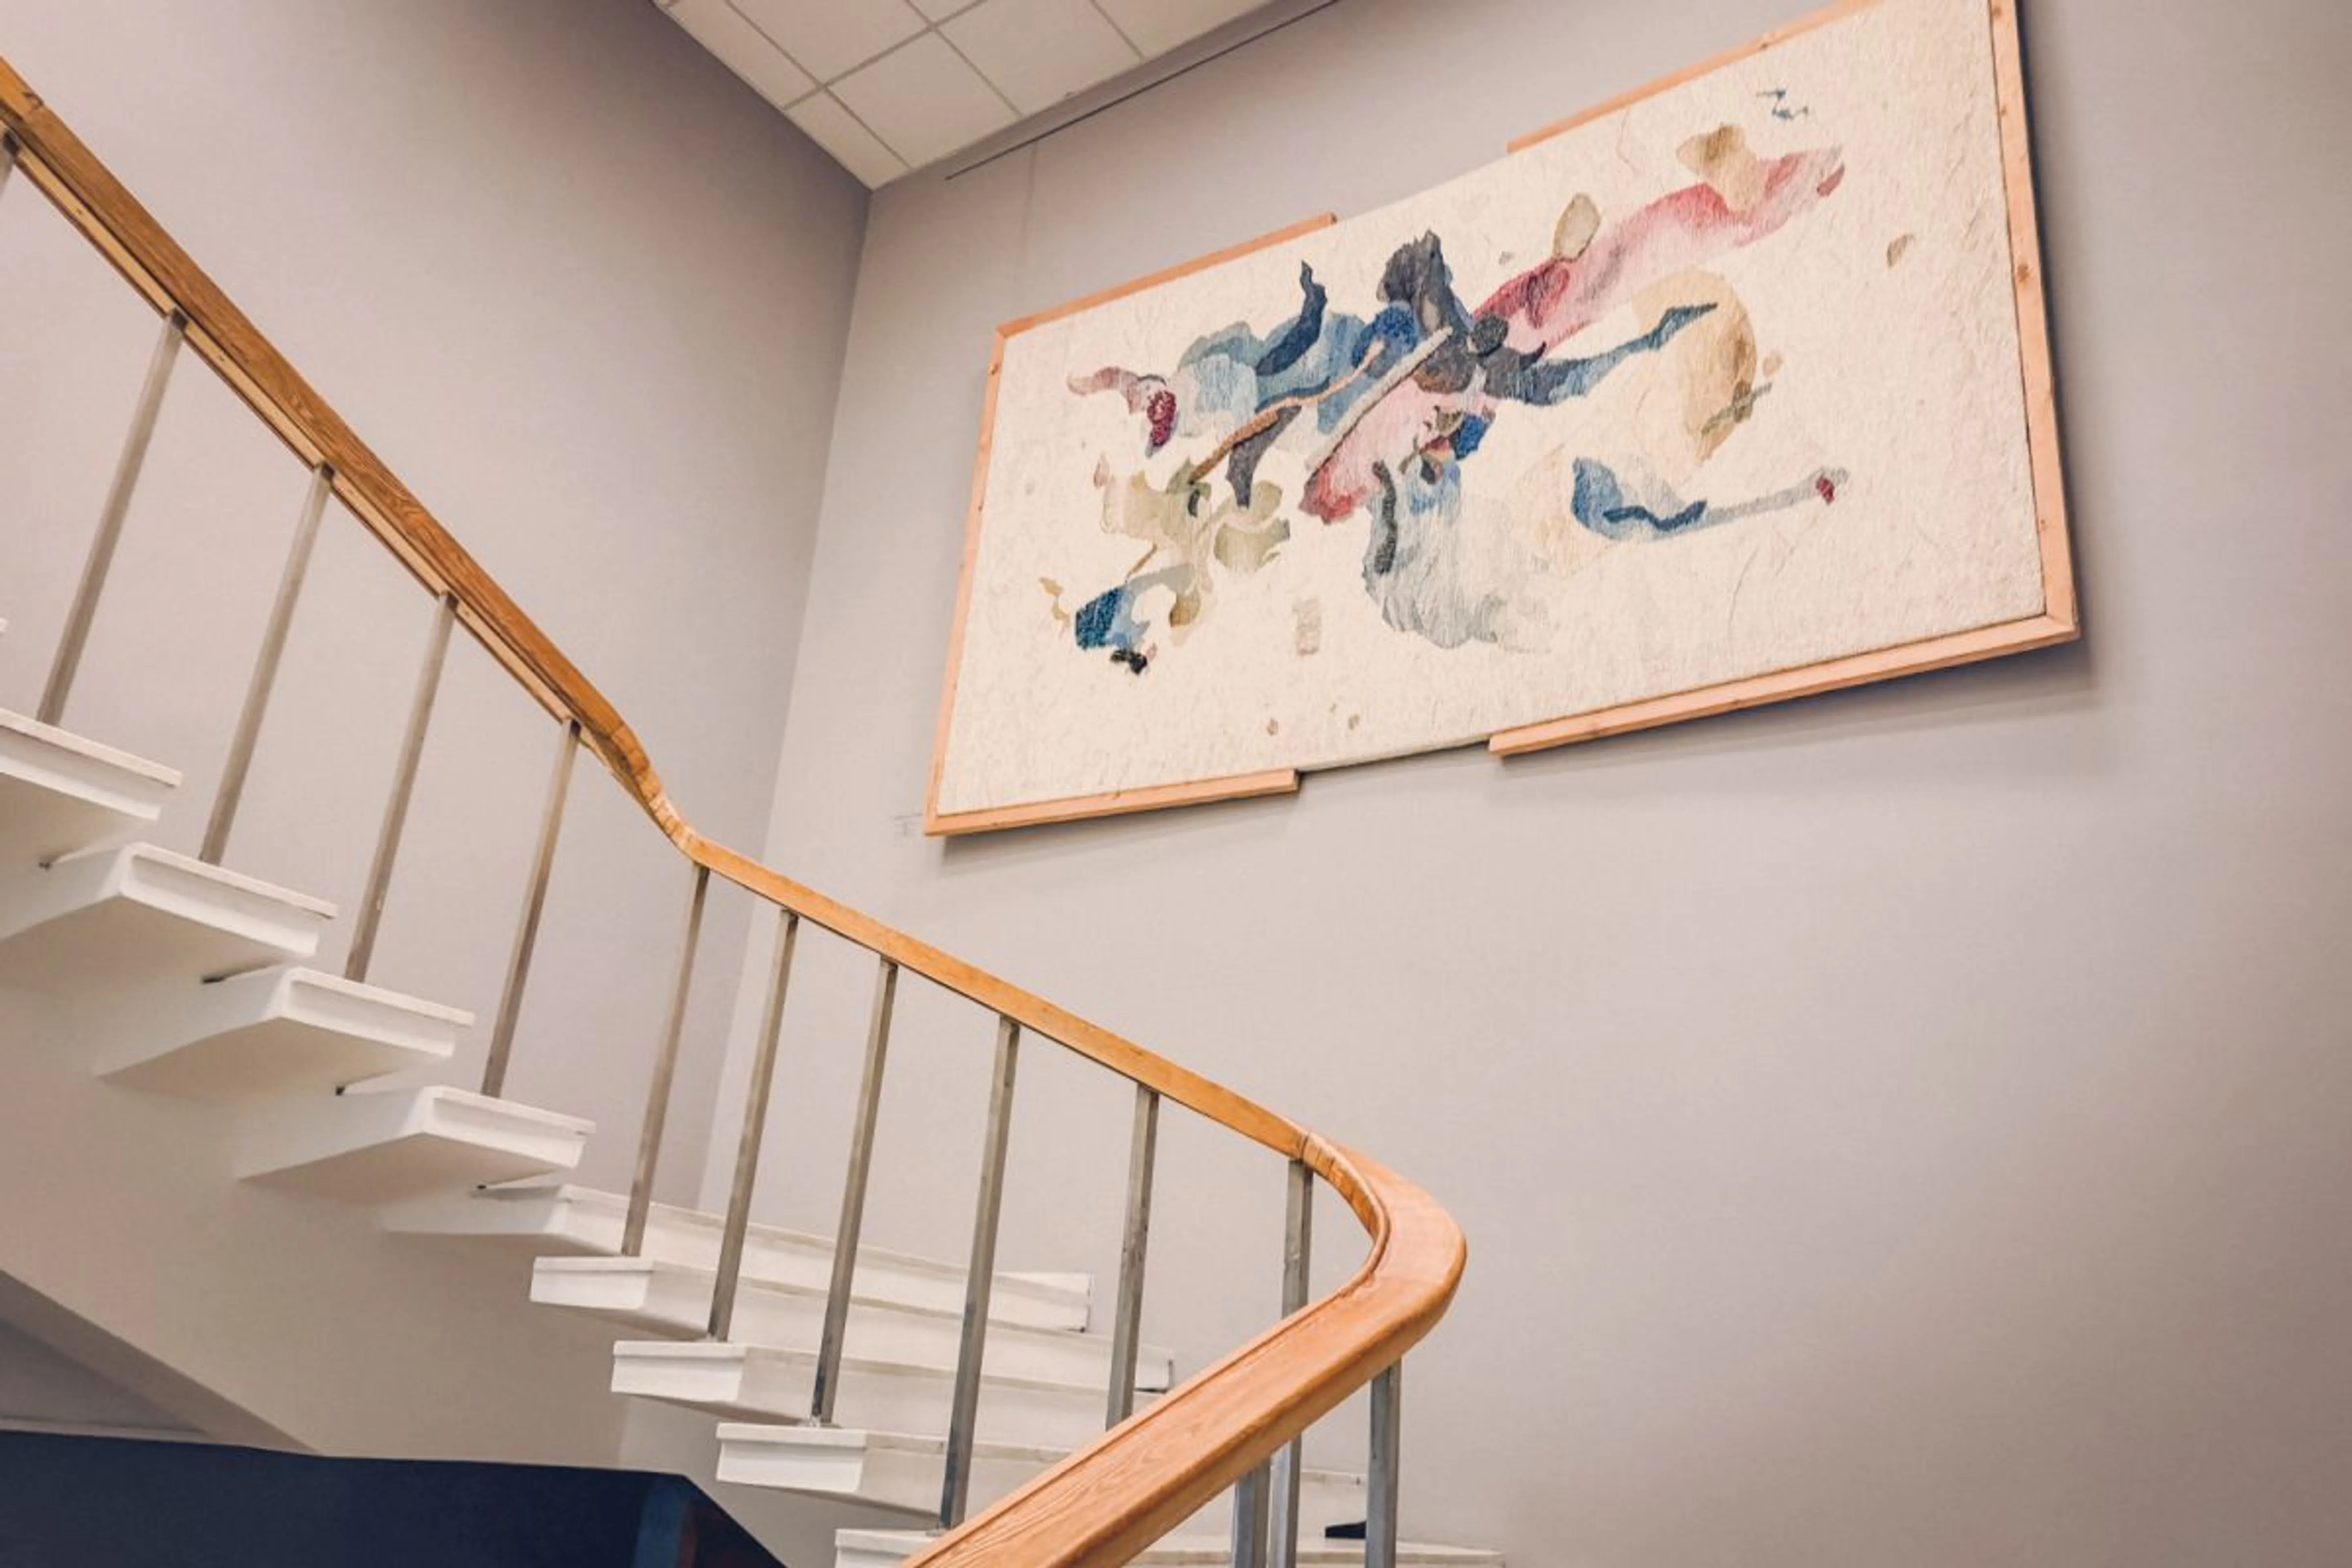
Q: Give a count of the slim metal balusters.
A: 13